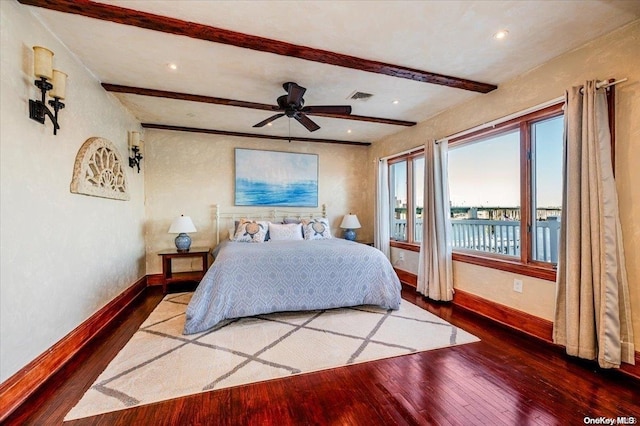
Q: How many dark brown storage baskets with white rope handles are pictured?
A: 0